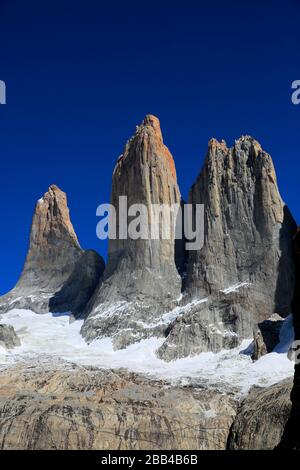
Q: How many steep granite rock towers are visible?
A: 3